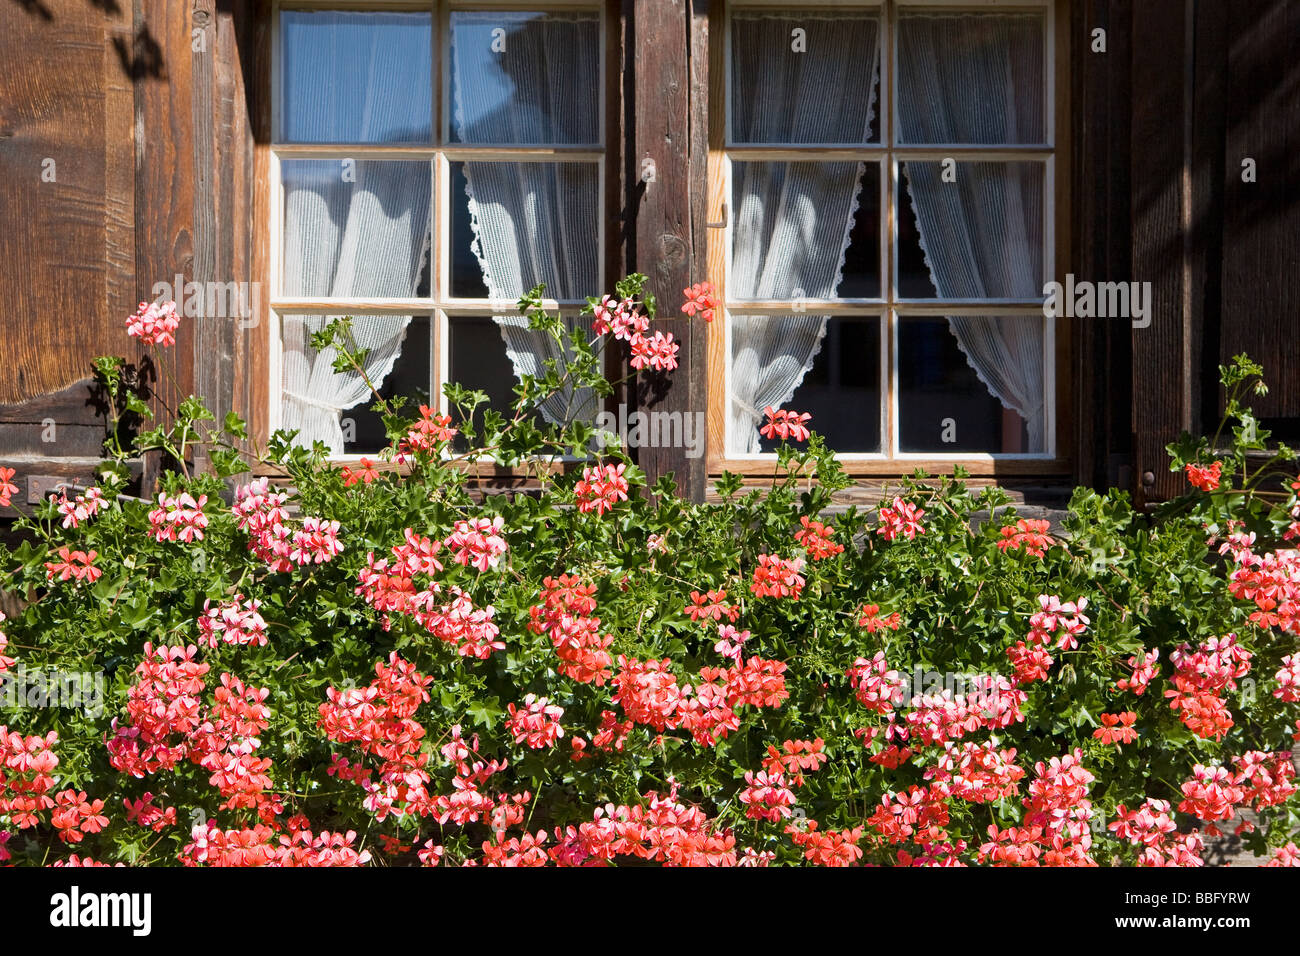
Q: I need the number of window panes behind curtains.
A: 12